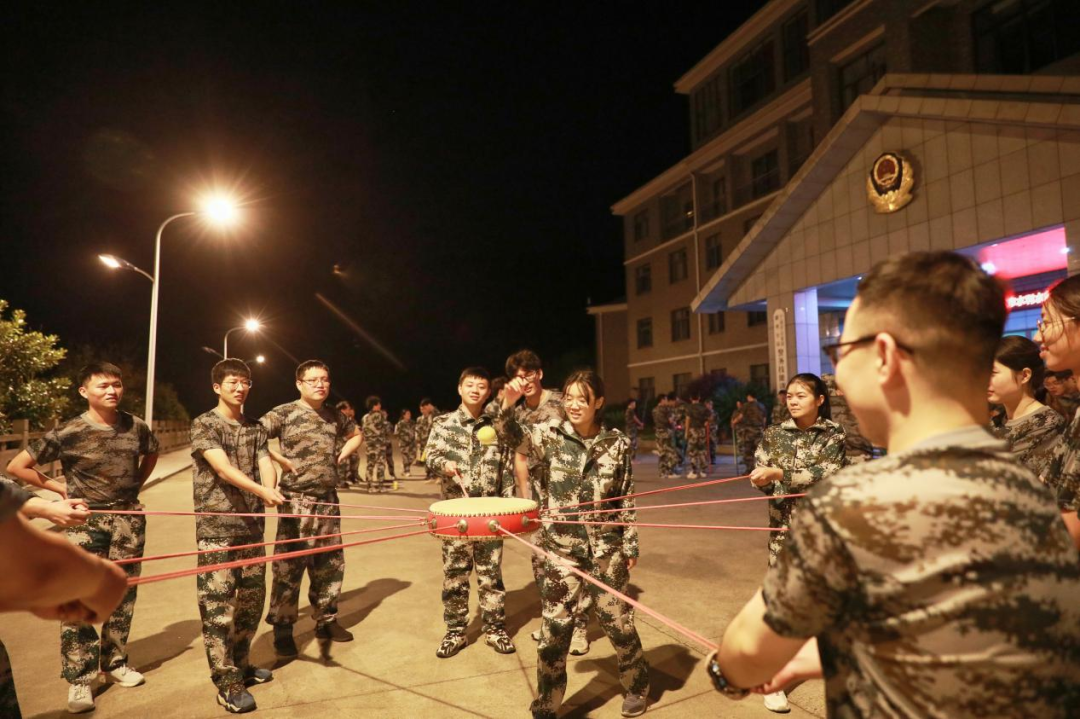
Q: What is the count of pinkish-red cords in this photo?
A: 9